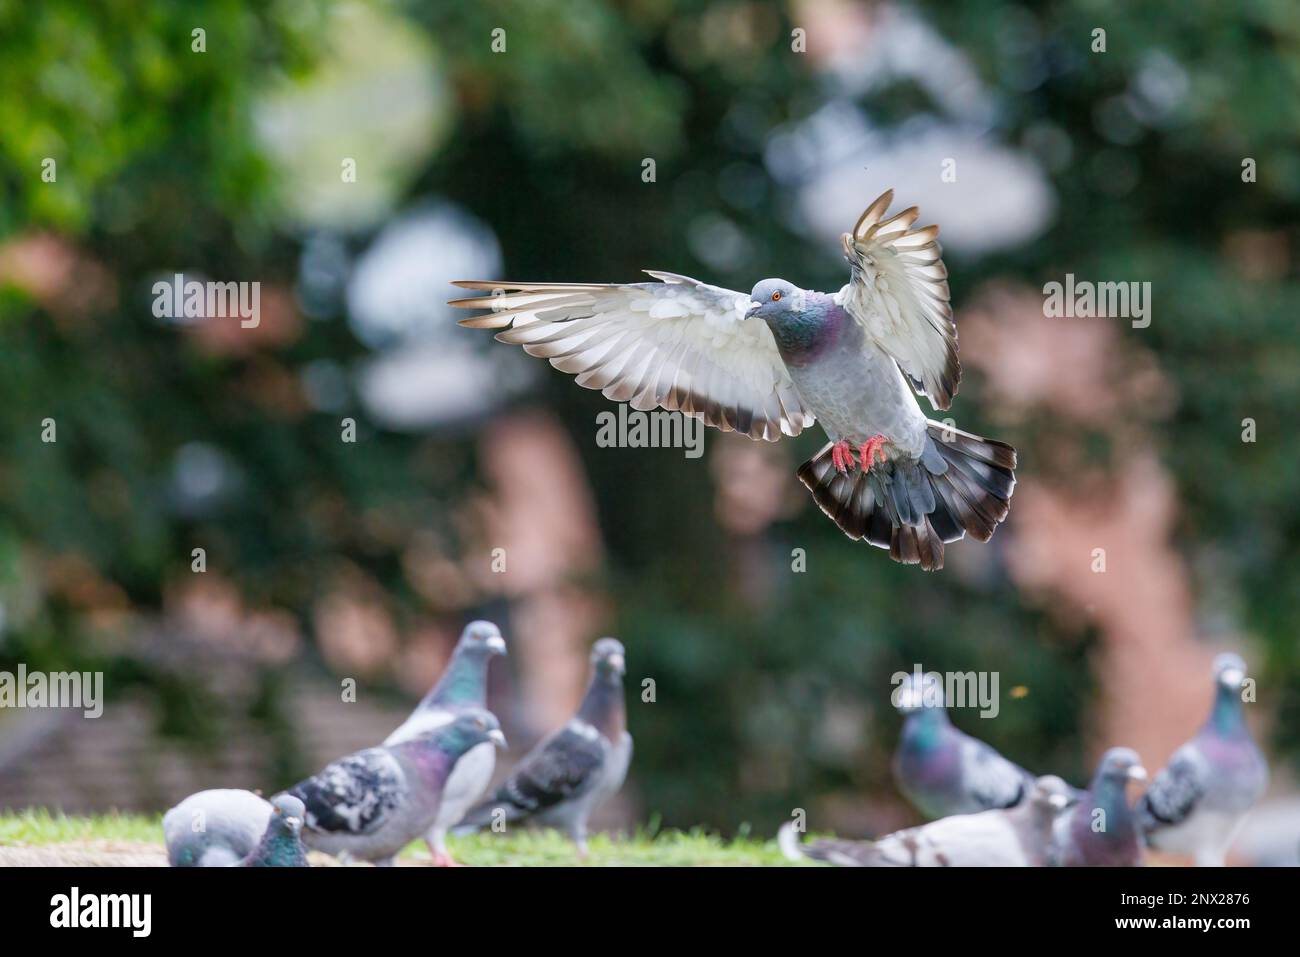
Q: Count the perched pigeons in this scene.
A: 9